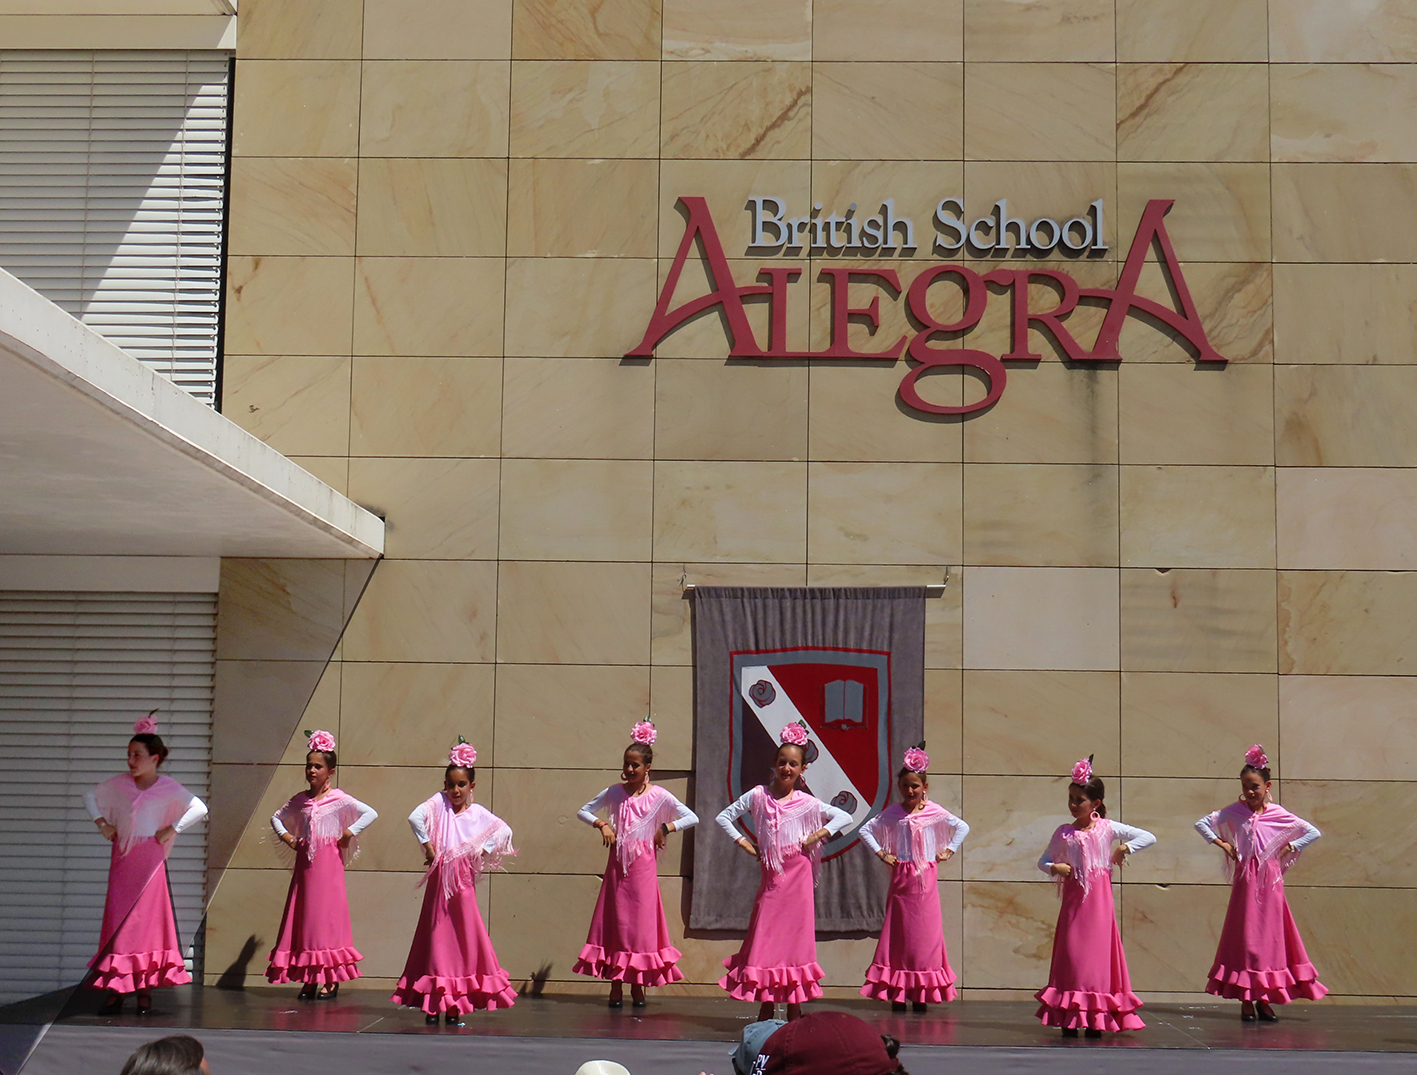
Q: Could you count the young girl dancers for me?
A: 8